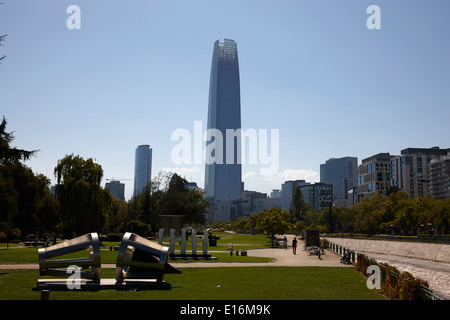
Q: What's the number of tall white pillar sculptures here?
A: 5